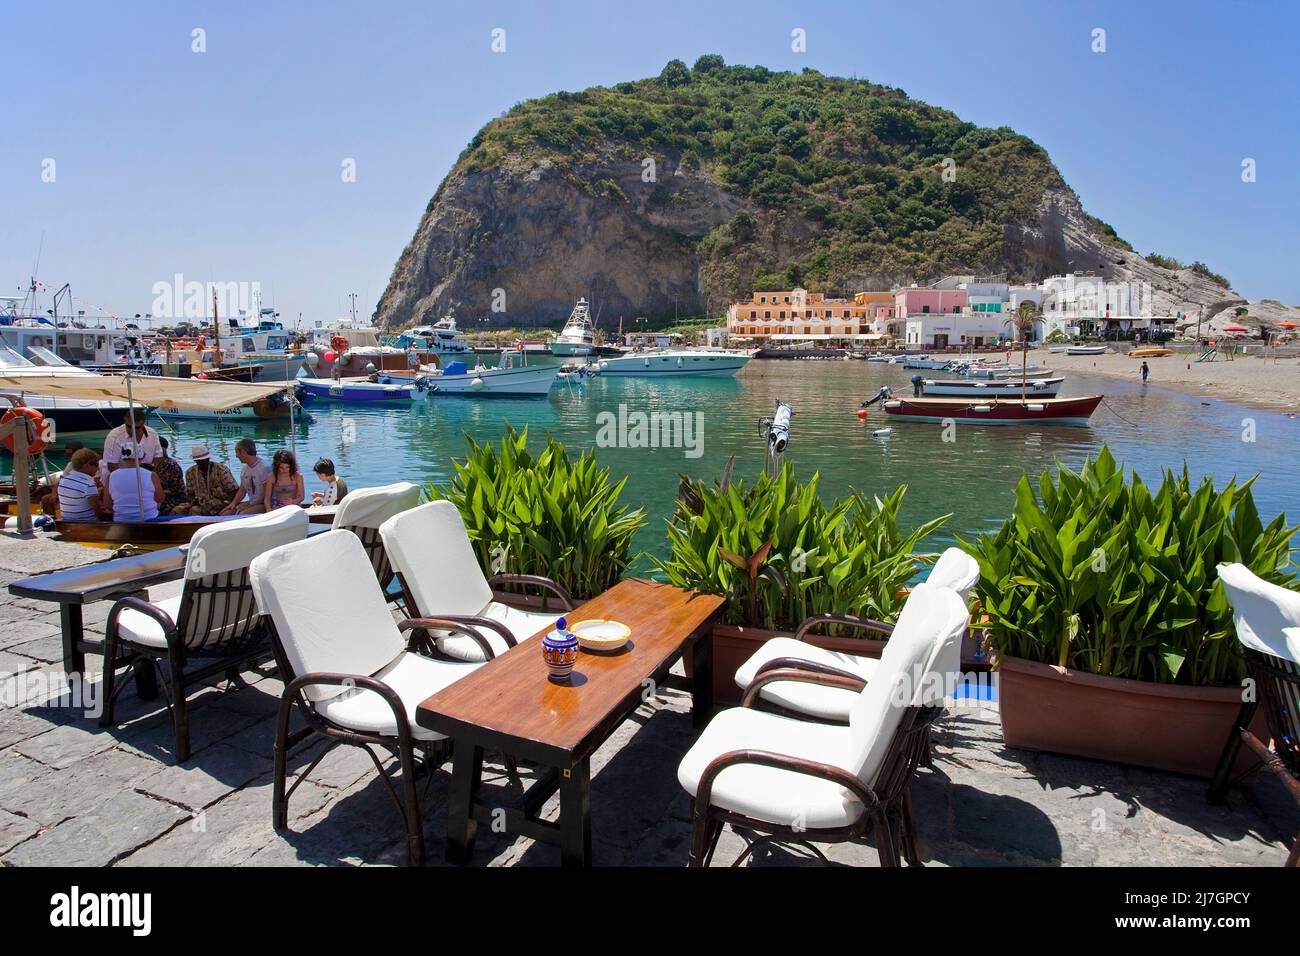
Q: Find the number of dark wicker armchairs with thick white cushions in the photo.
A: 7